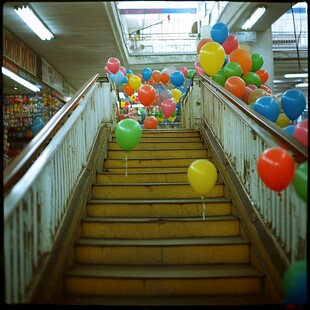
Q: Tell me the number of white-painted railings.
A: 2